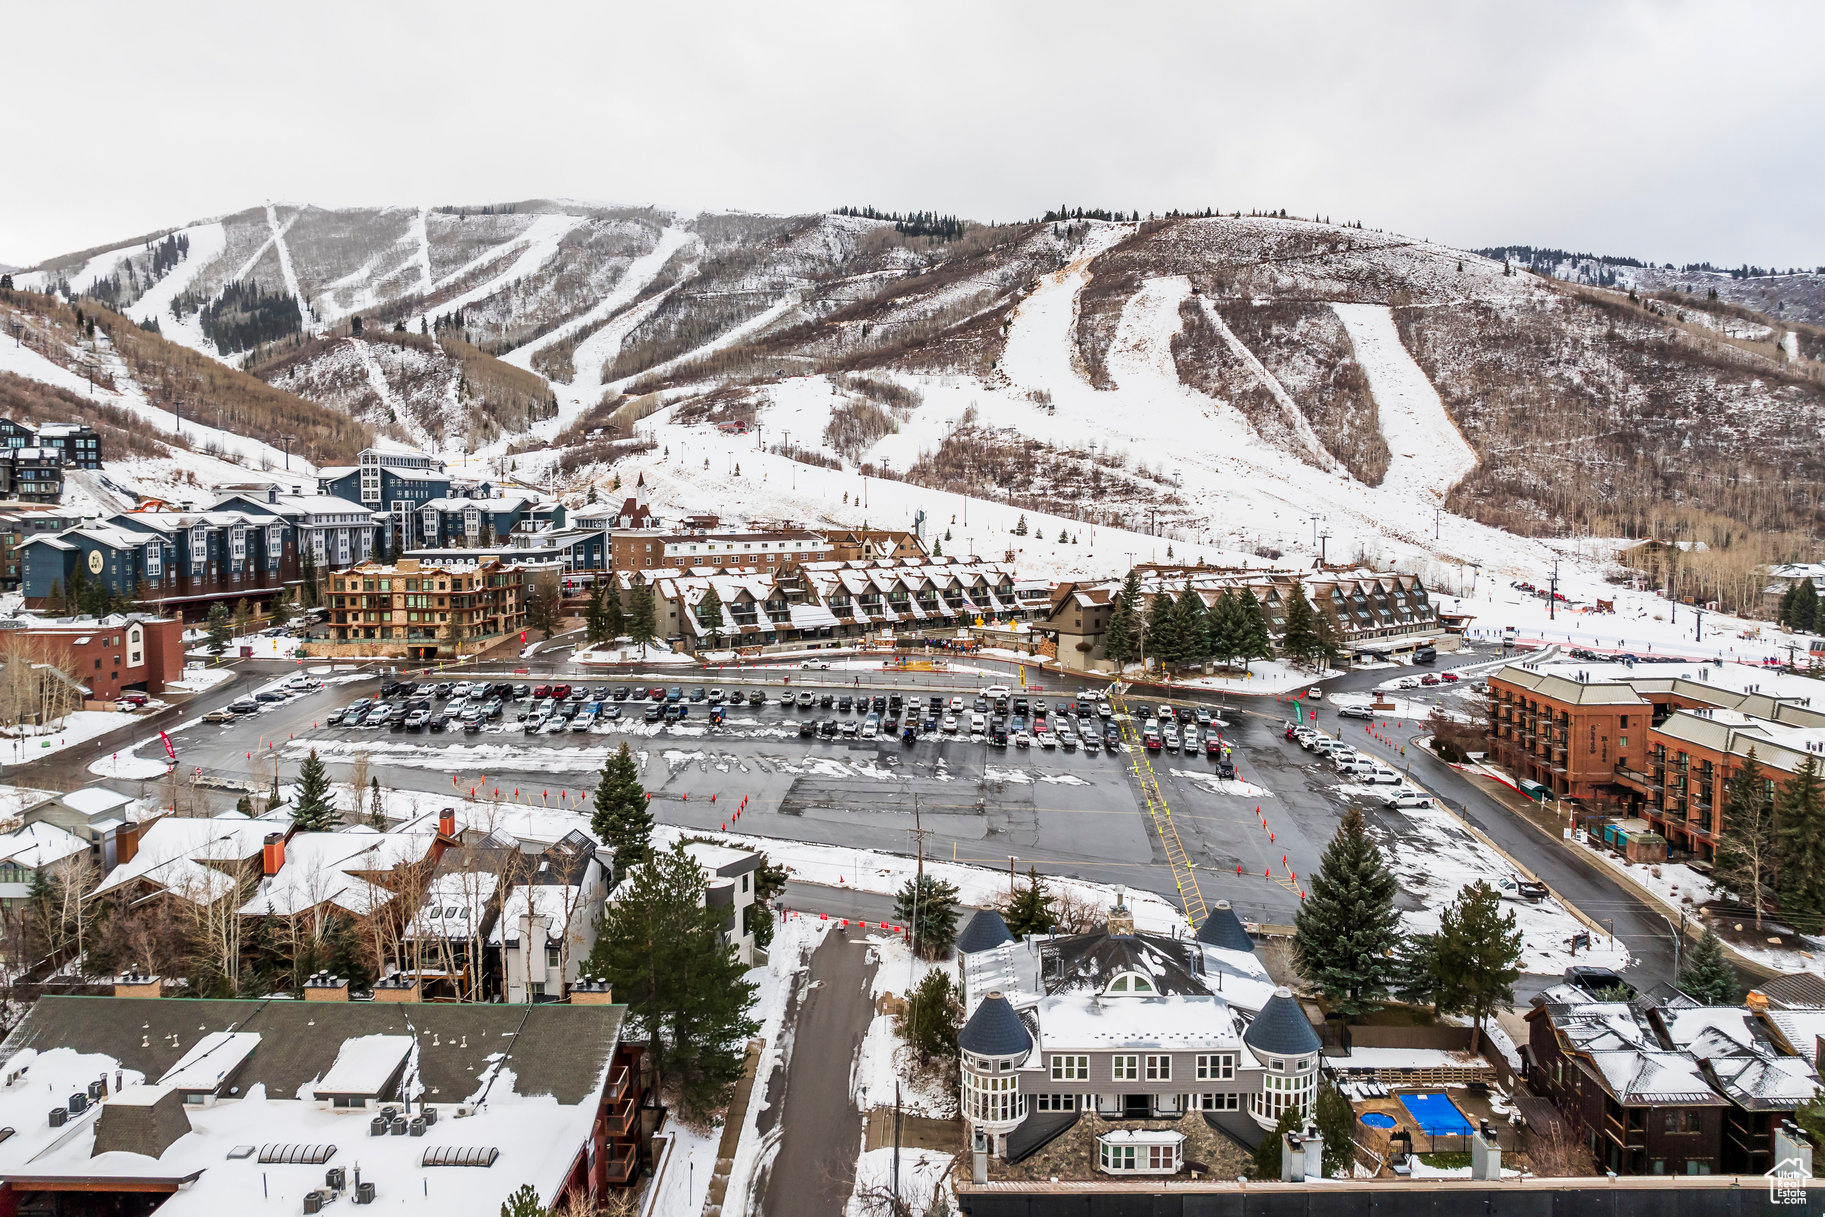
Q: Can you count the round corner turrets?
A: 4